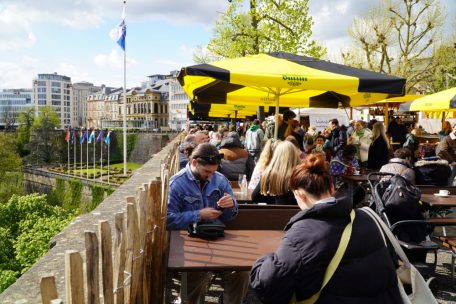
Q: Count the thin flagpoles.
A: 7